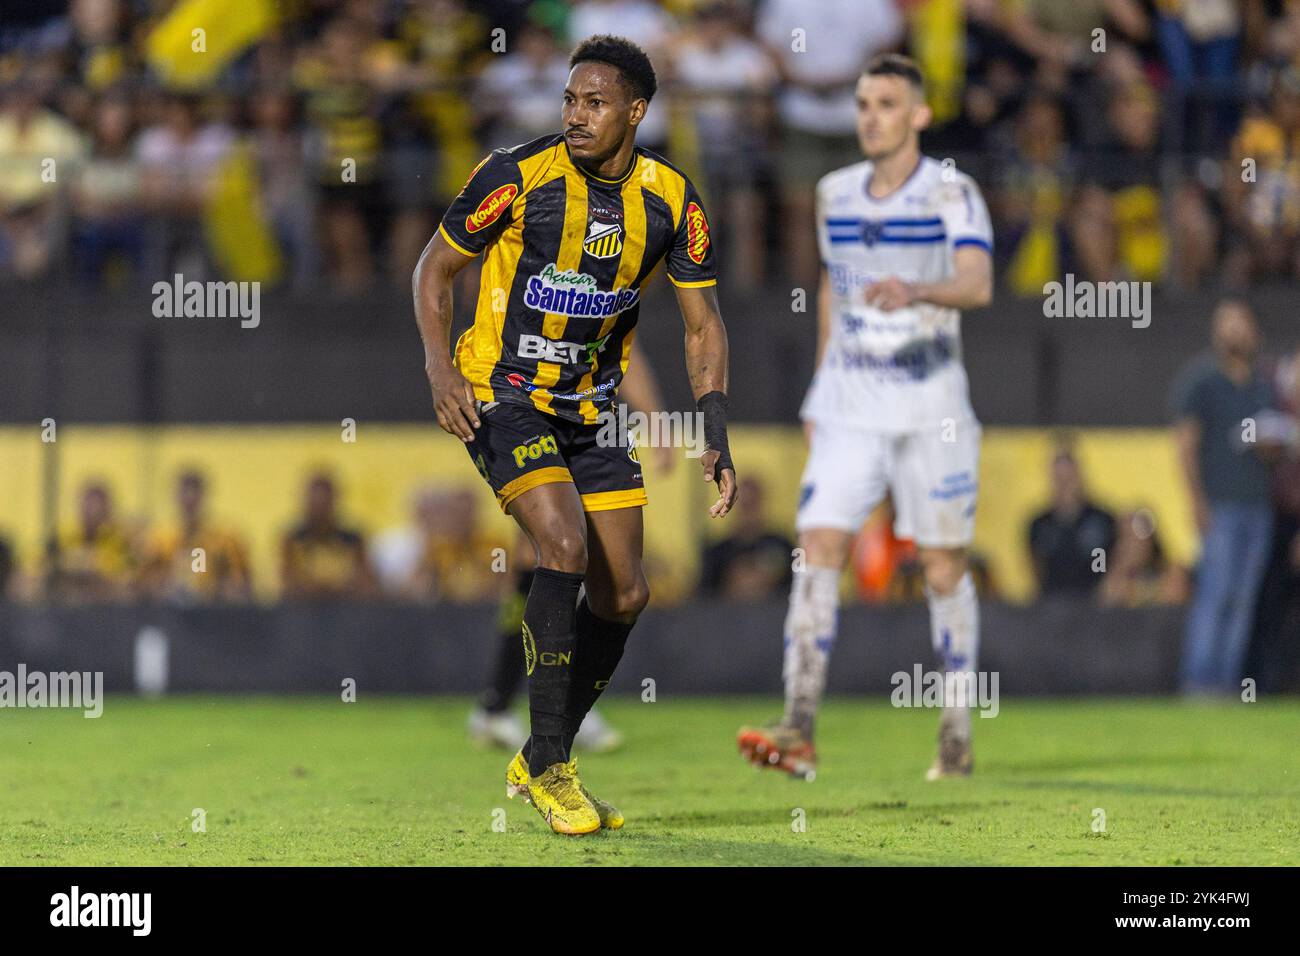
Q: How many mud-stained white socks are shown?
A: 2